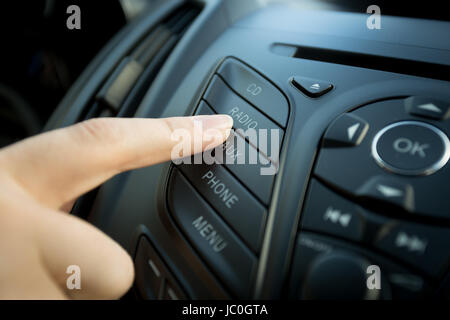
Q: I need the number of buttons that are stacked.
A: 5